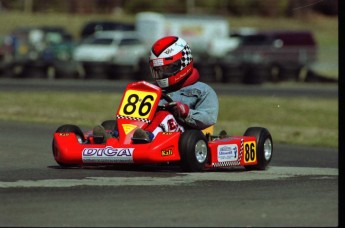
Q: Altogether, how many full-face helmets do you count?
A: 1